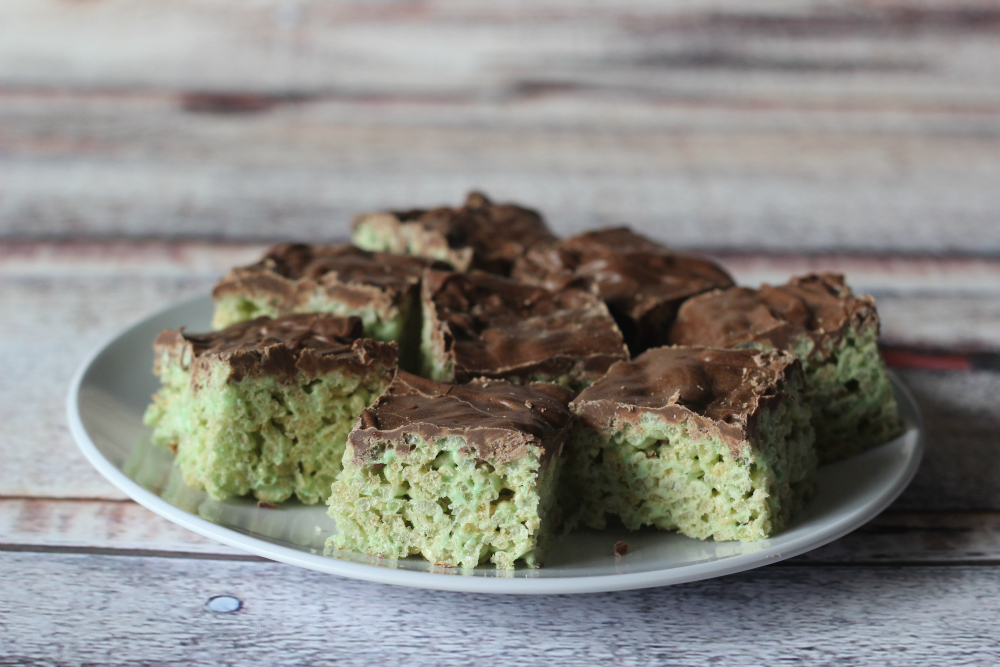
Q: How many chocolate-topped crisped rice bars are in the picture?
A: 8